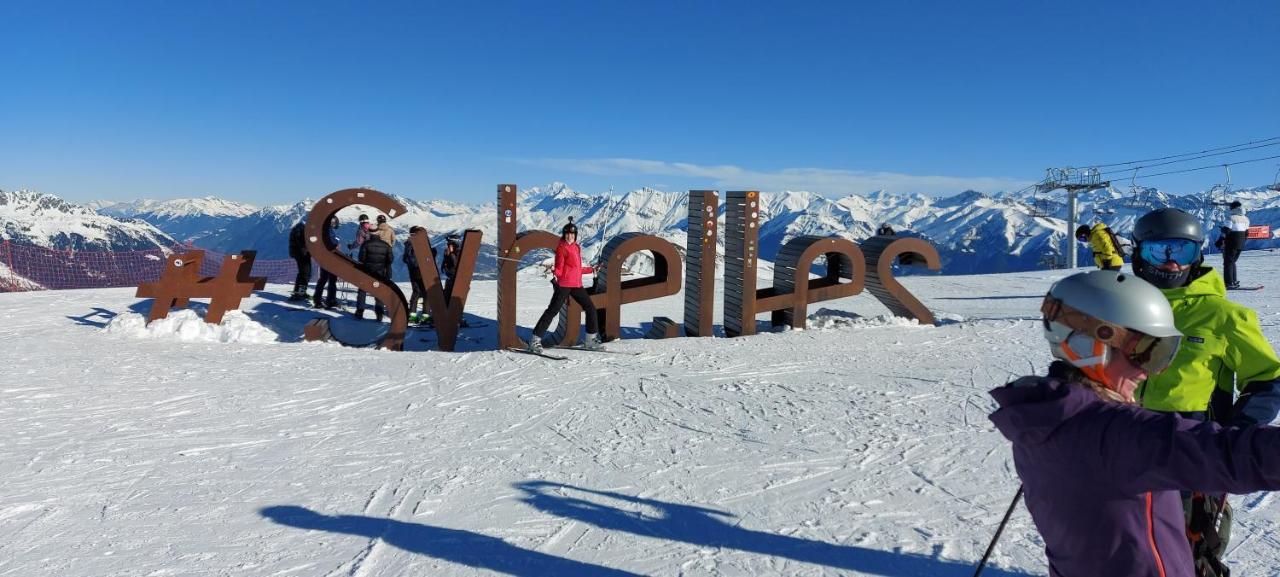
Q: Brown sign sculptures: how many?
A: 9